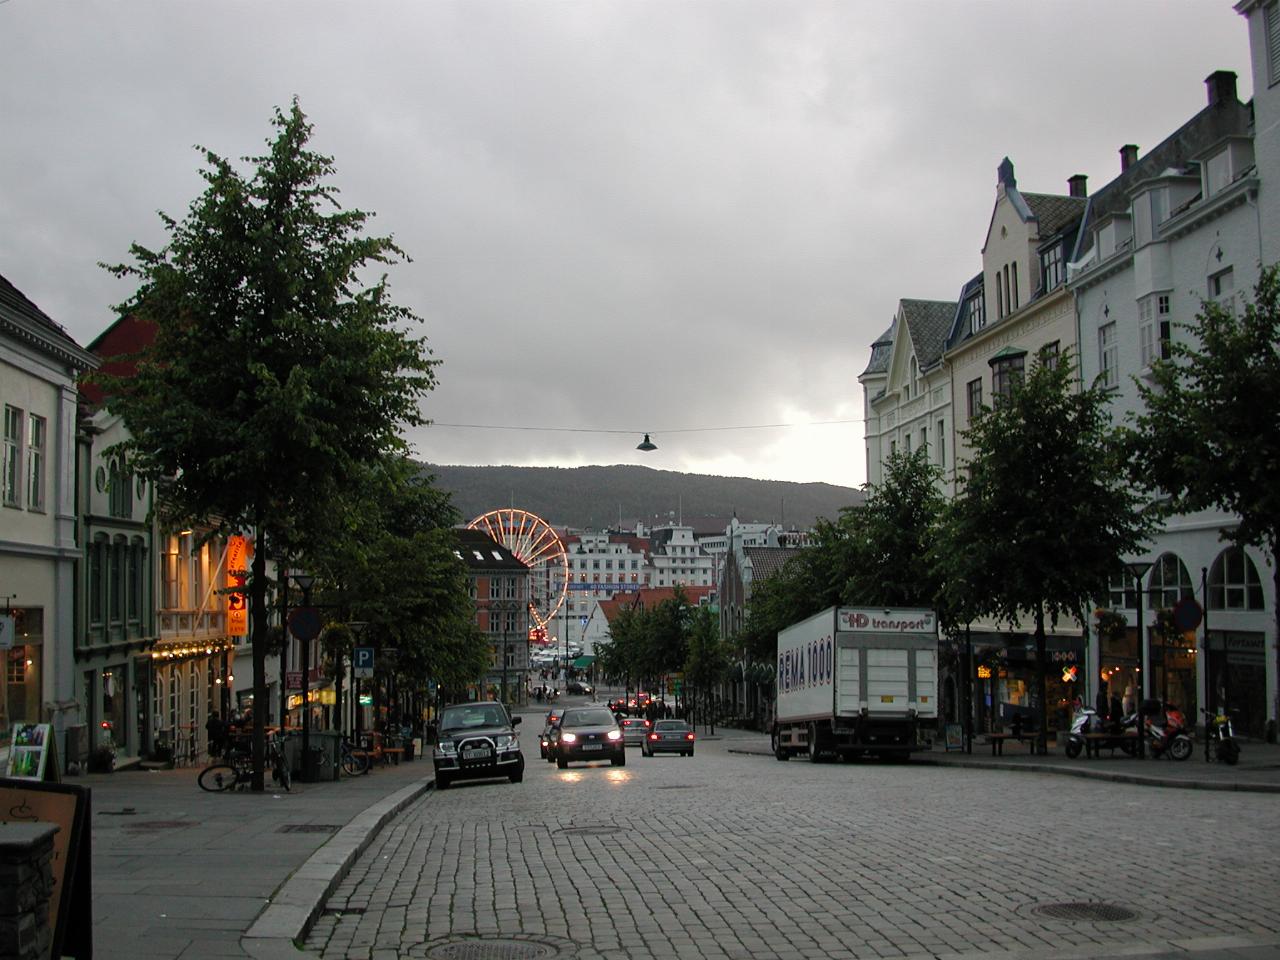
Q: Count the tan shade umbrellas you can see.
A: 0